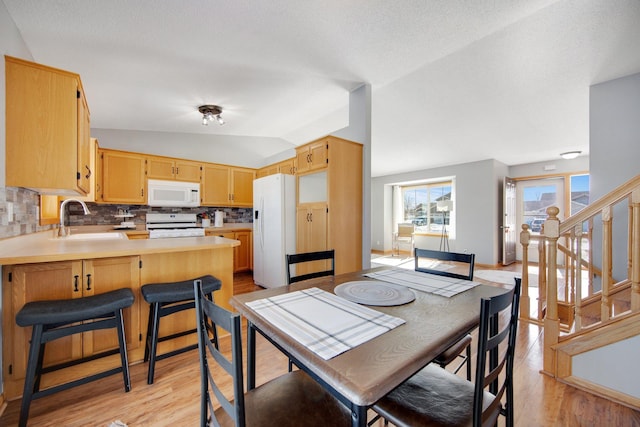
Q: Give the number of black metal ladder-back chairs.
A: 4